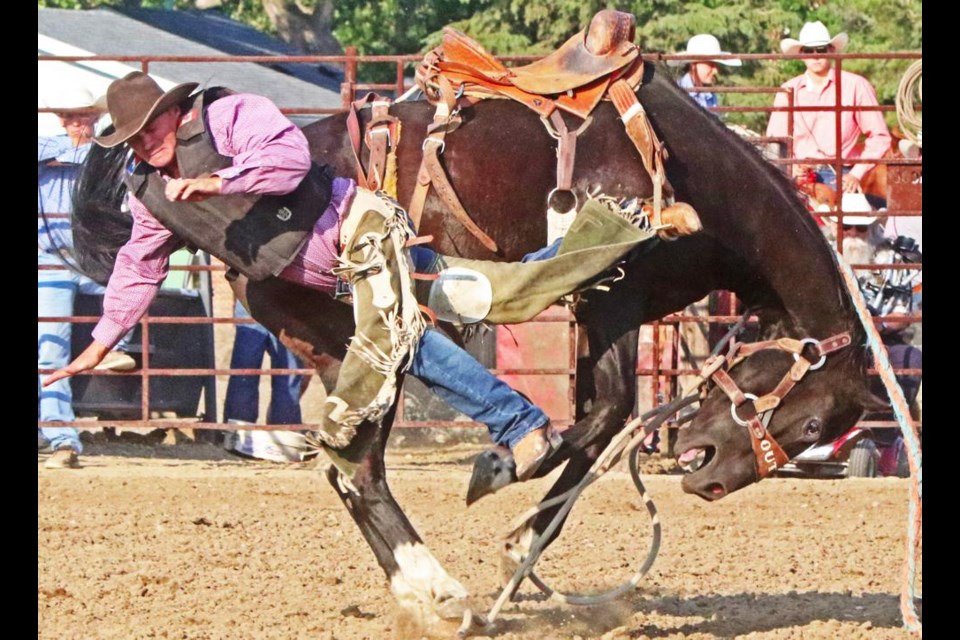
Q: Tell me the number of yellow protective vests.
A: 0